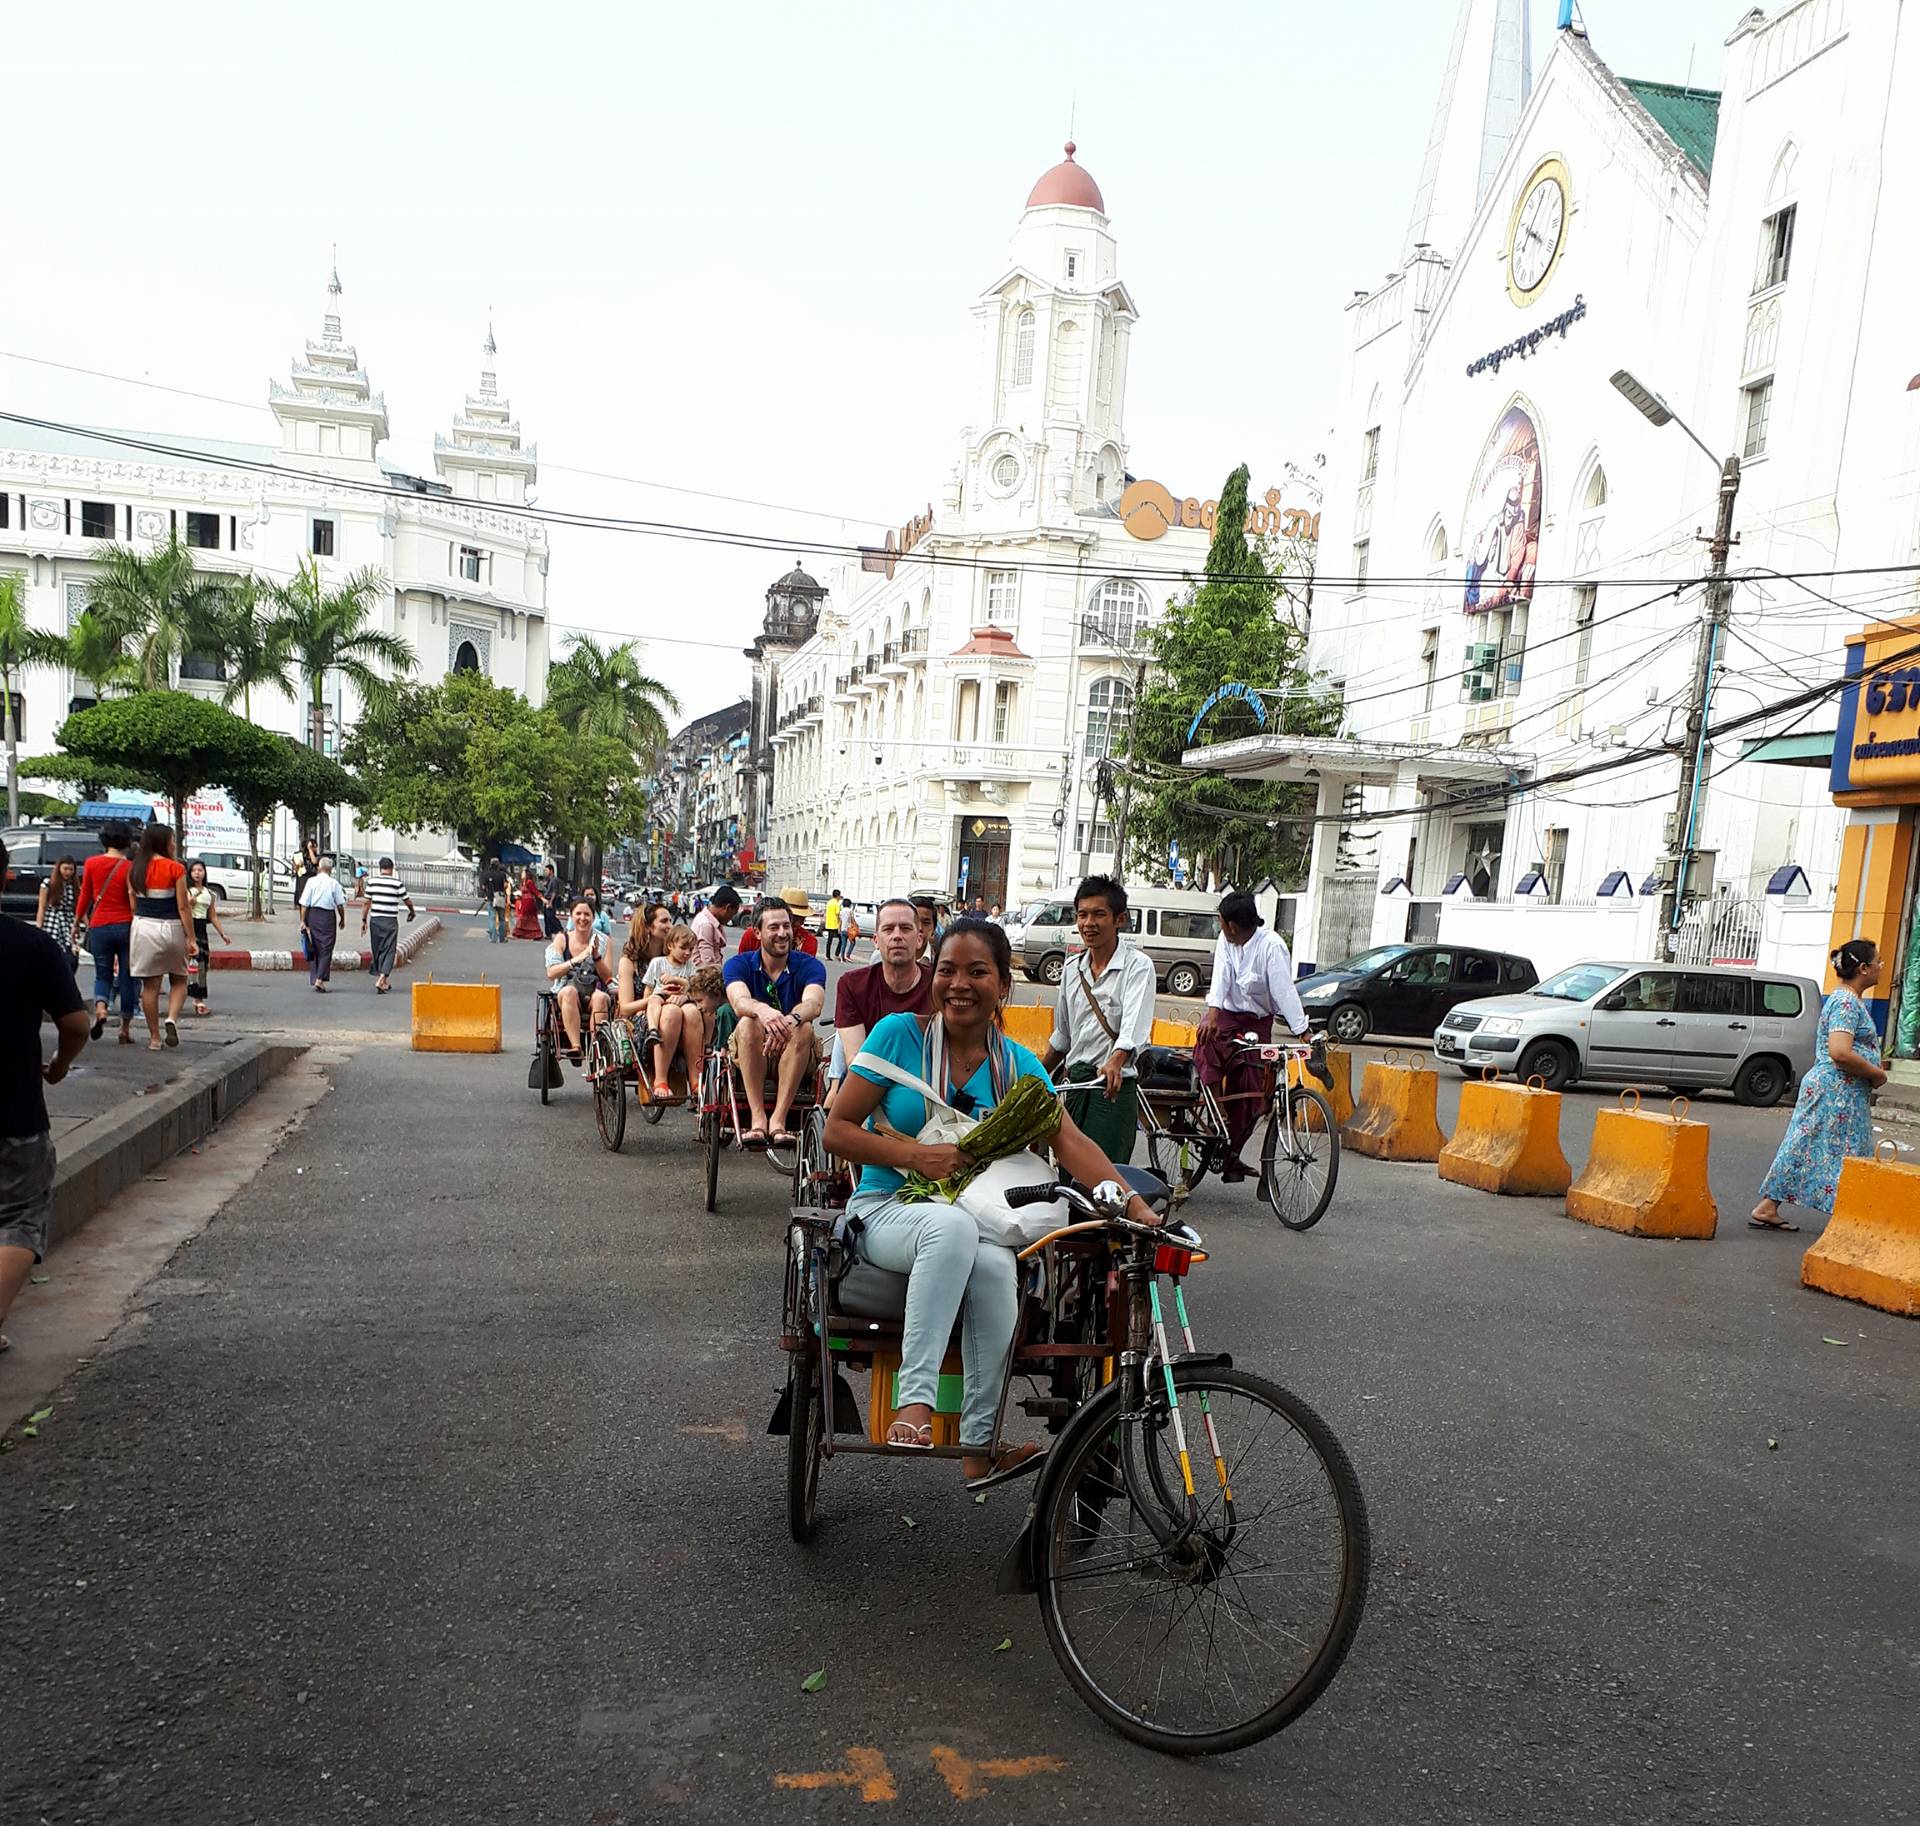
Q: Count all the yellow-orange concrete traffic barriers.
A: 8